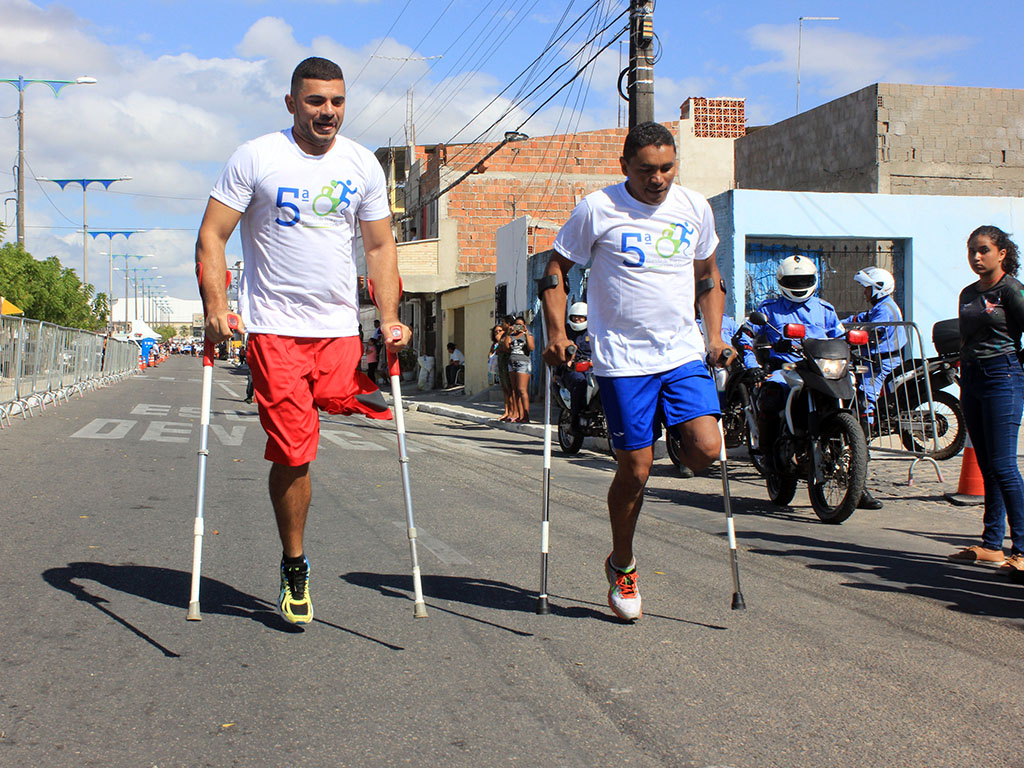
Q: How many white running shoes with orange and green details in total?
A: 1